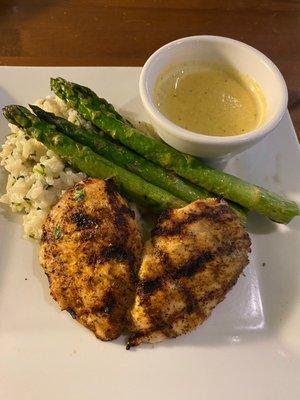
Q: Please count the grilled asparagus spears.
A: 3